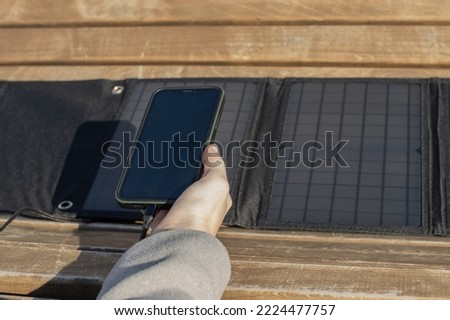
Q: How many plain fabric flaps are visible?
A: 1